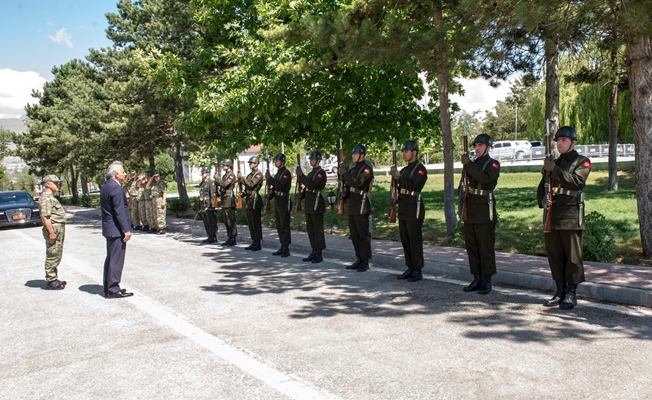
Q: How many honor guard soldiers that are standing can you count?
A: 9